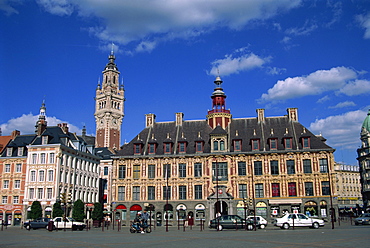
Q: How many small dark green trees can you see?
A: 4